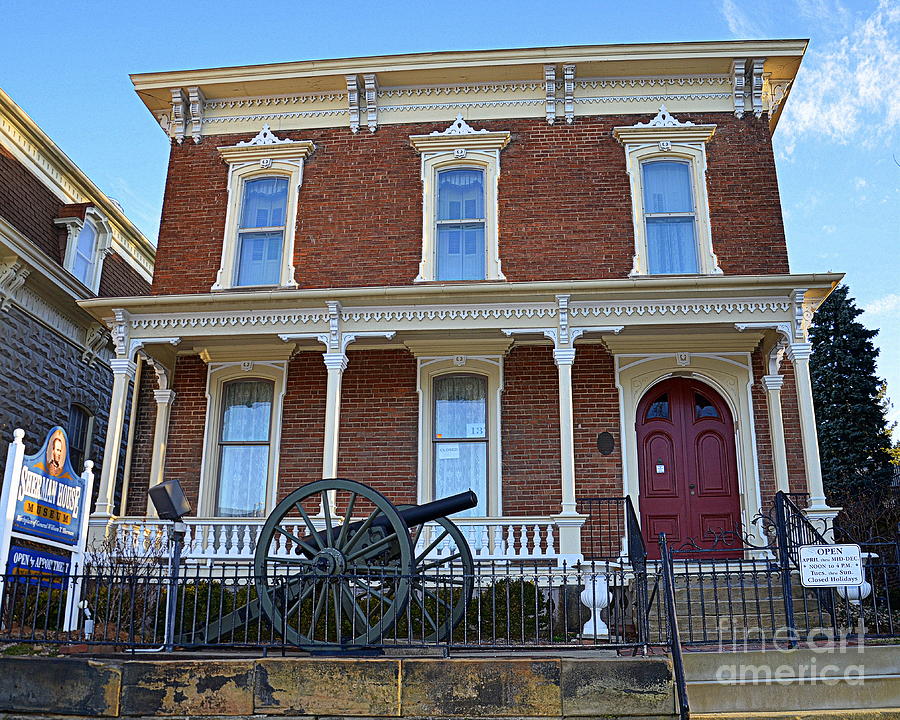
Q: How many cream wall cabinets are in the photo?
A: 0